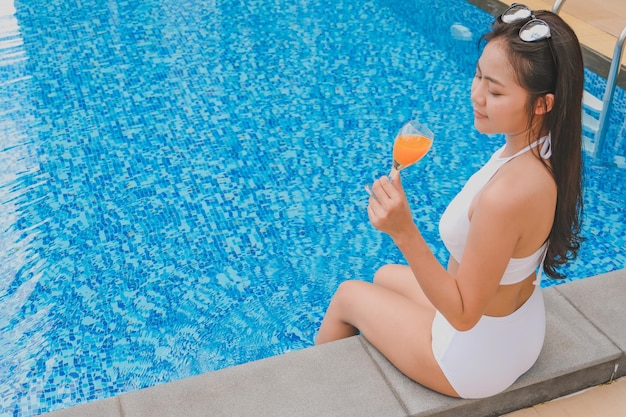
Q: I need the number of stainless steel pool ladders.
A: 1